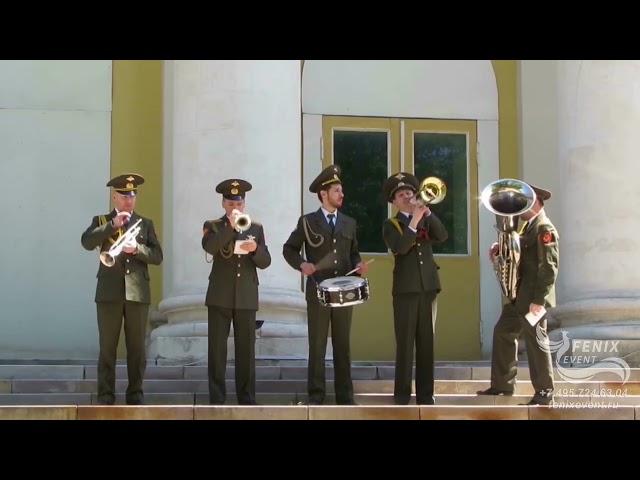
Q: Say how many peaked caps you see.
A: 5